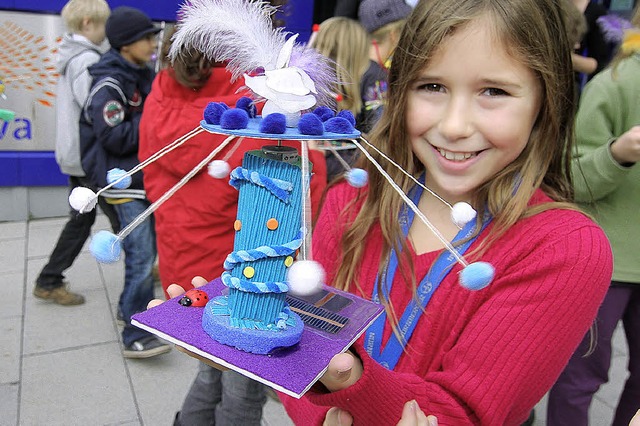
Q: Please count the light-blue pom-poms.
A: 4